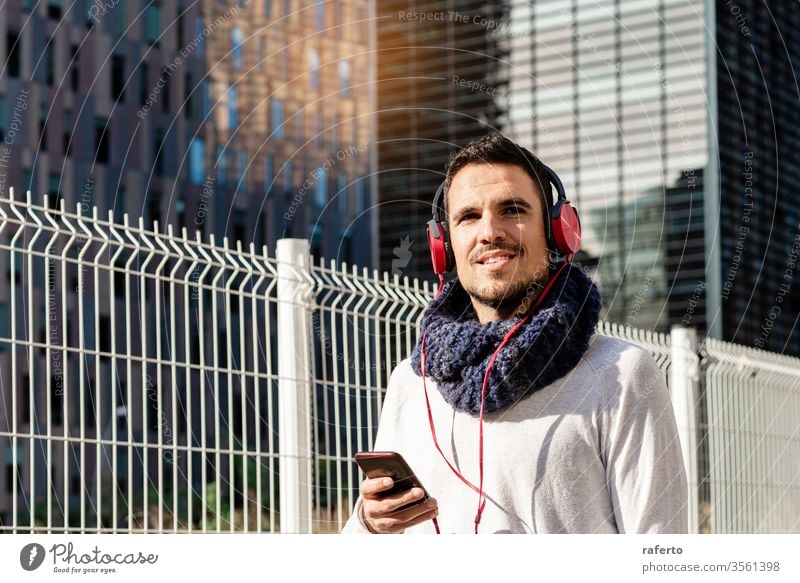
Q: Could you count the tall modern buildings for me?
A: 2